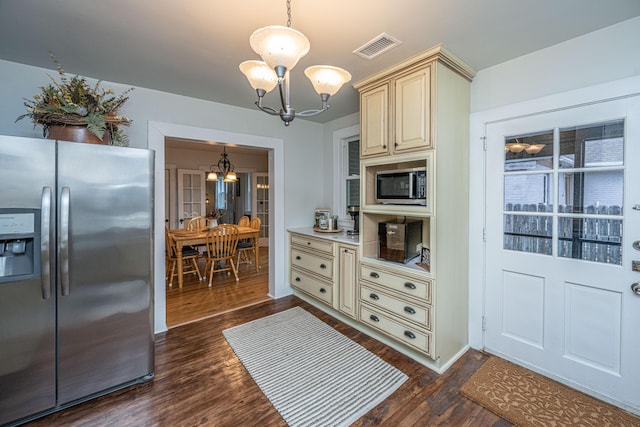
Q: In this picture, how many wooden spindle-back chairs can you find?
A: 5